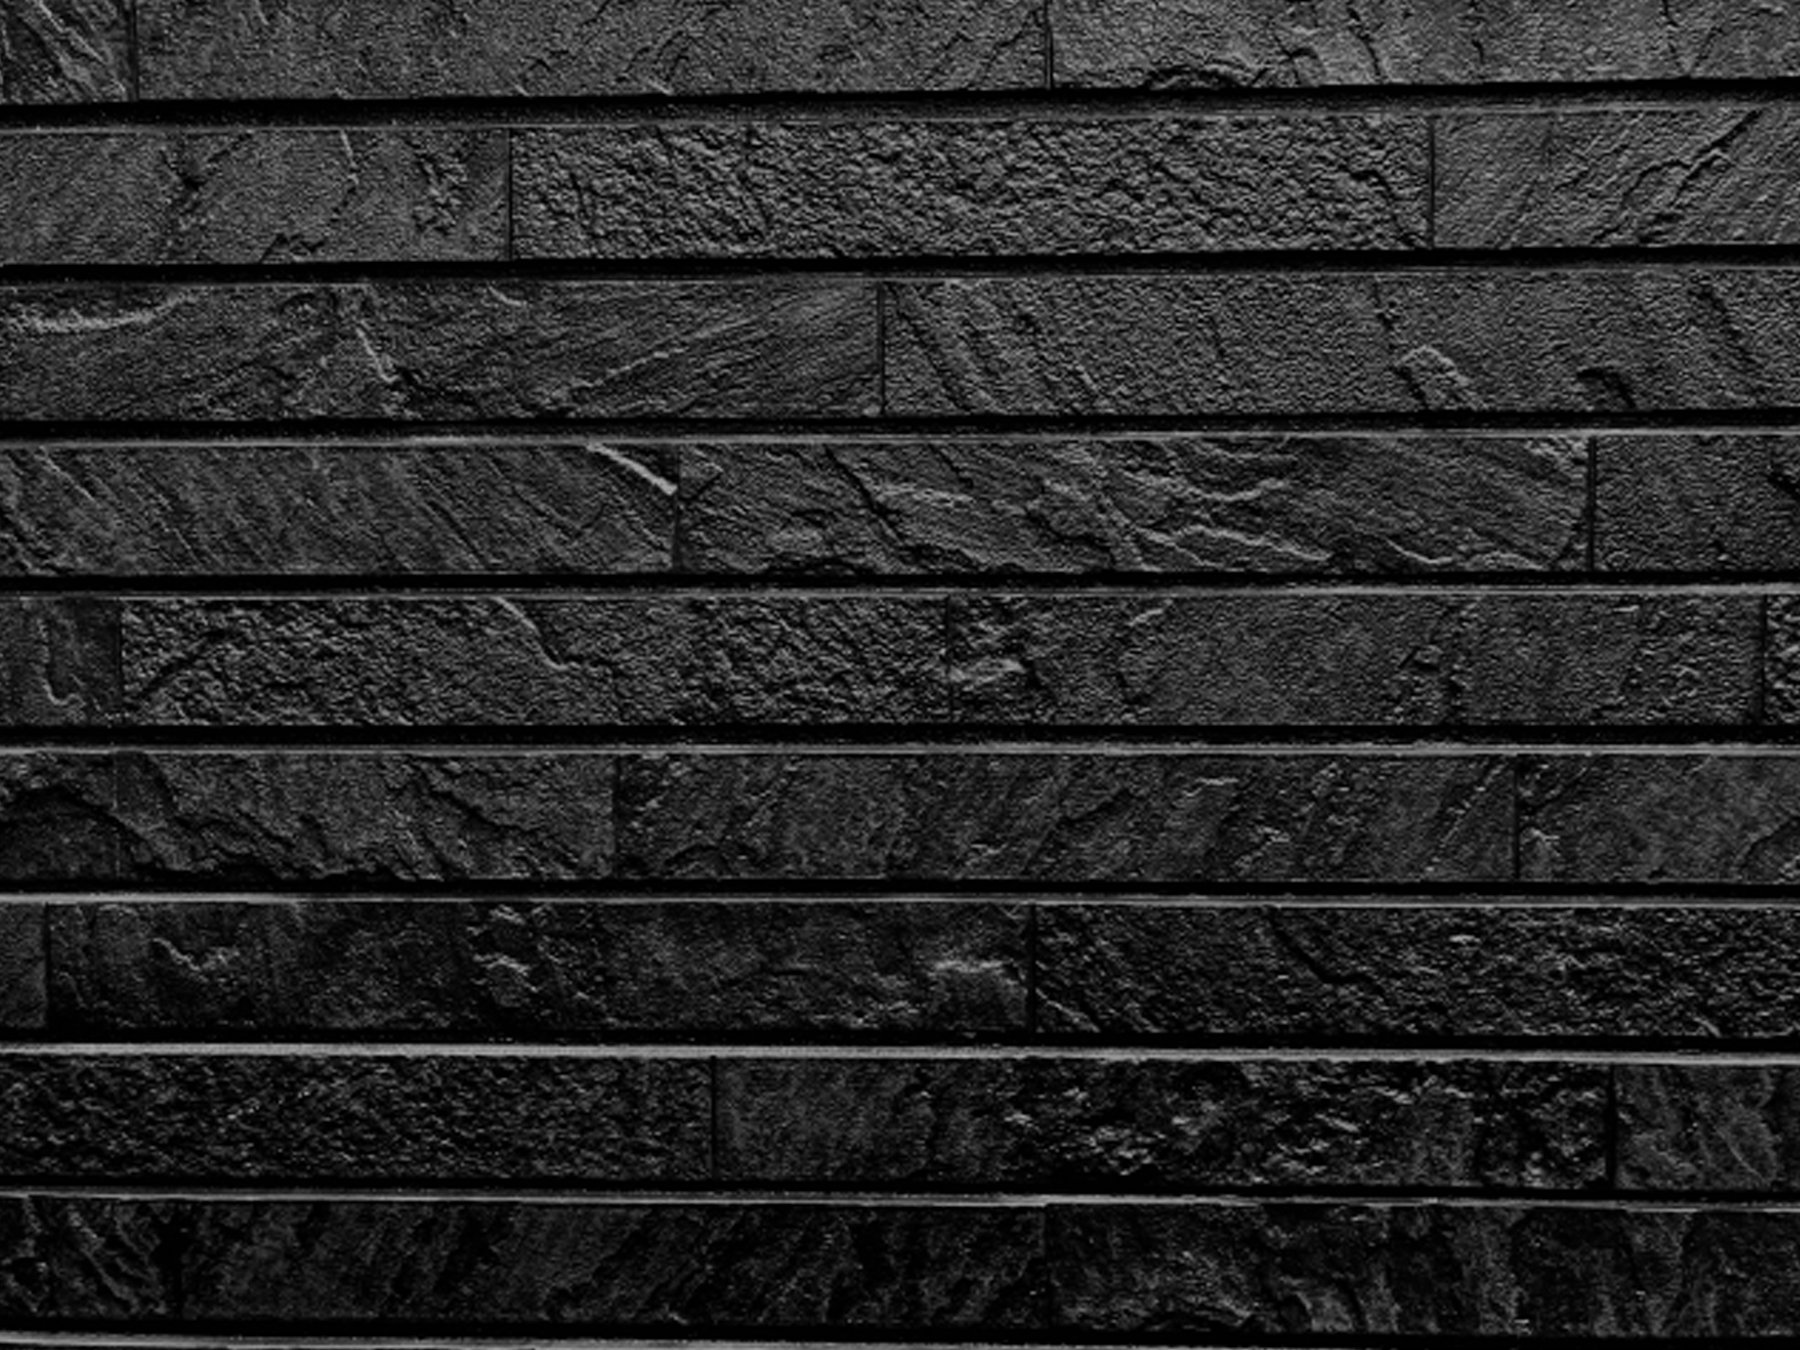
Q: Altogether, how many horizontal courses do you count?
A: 9